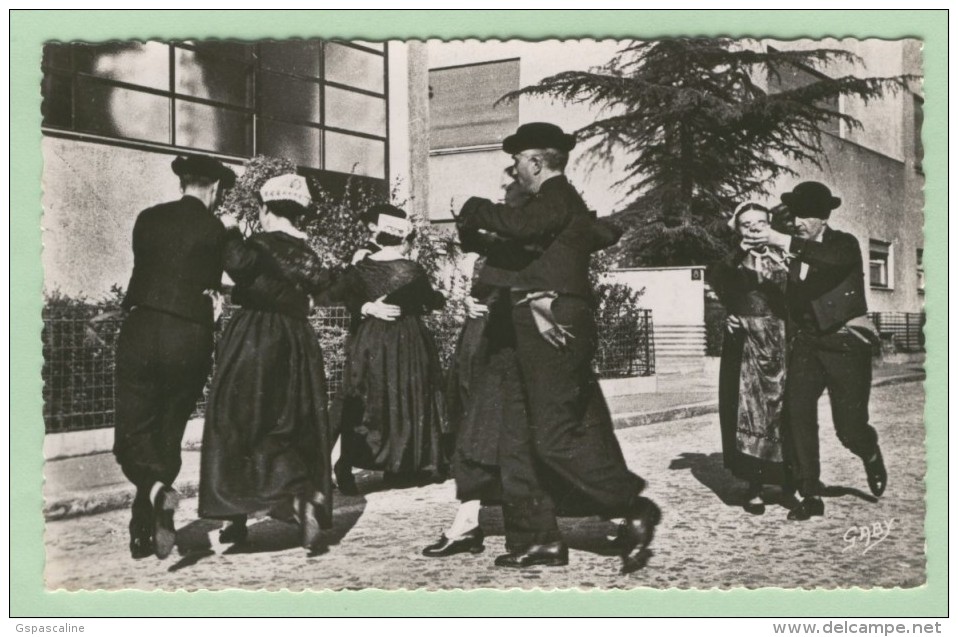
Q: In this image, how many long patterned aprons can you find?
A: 1